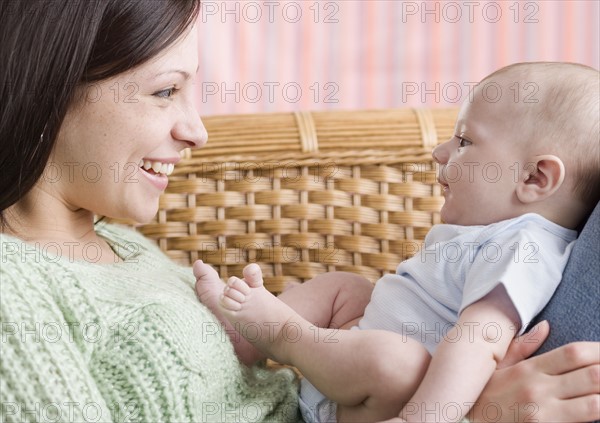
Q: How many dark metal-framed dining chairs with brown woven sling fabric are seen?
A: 0